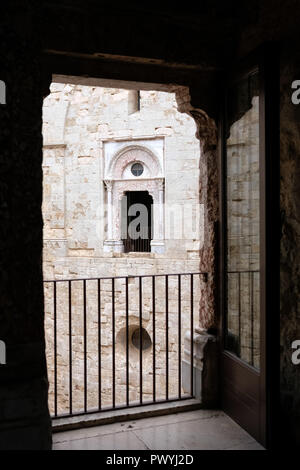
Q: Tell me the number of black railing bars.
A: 11